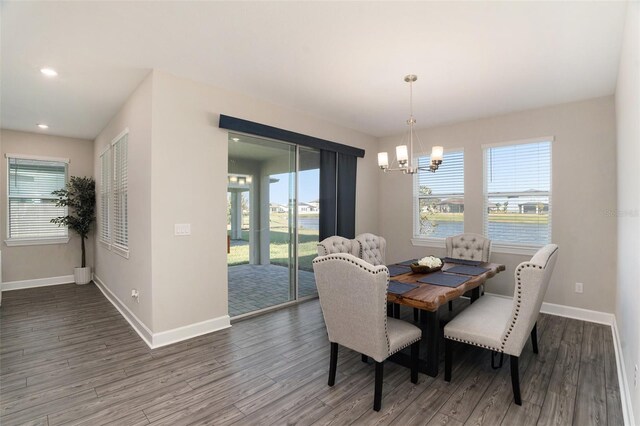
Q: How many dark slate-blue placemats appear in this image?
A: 6